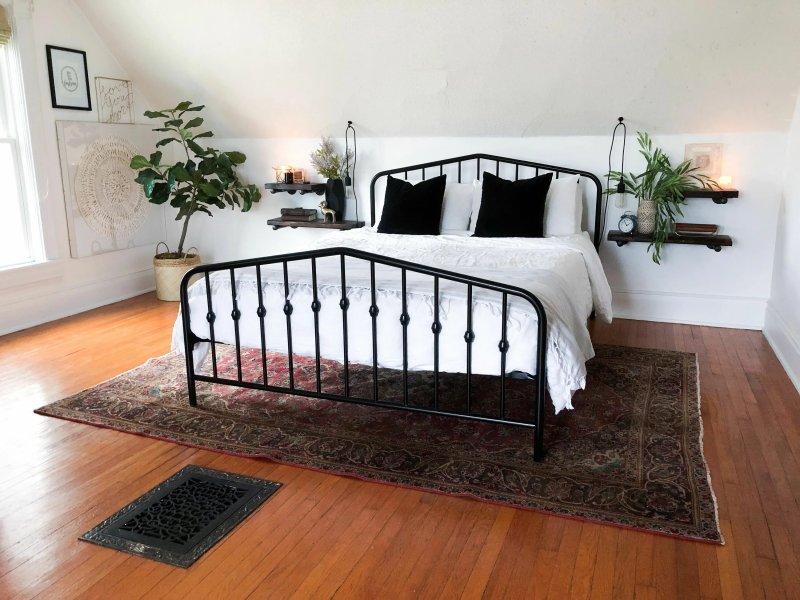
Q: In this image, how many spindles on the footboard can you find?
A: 11